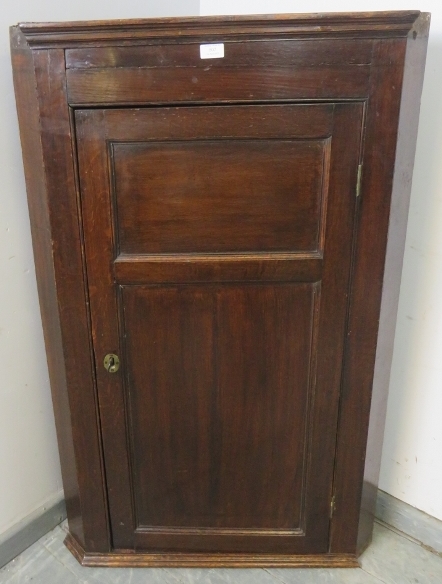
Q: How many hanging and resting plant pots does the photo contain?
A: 0